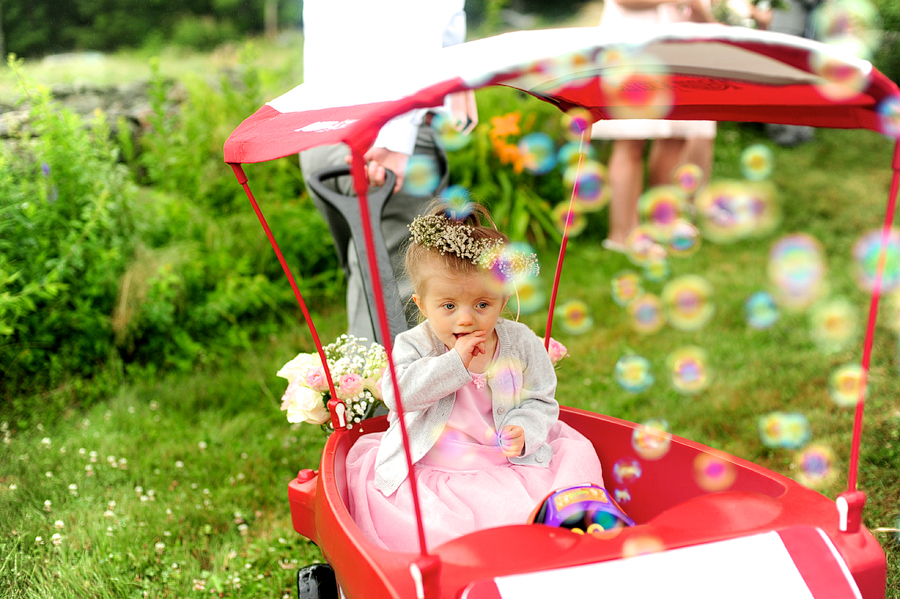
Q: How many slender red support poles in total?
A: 4